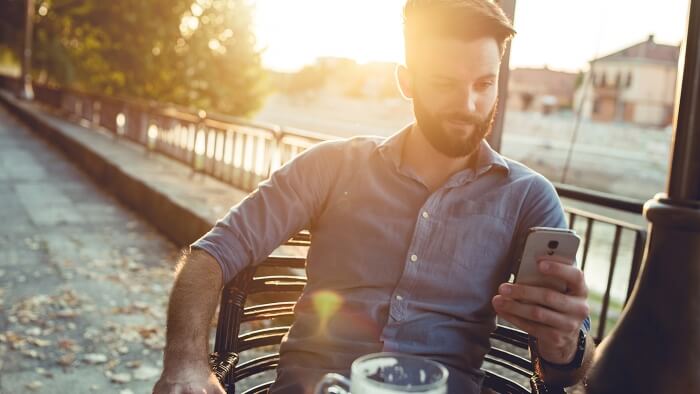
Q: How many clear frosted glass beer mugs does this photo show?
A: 1